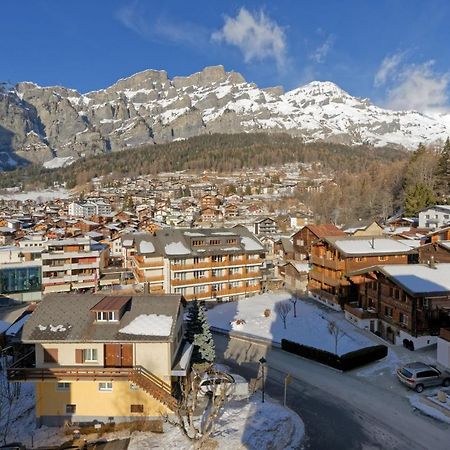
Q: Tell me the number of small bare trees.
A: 3